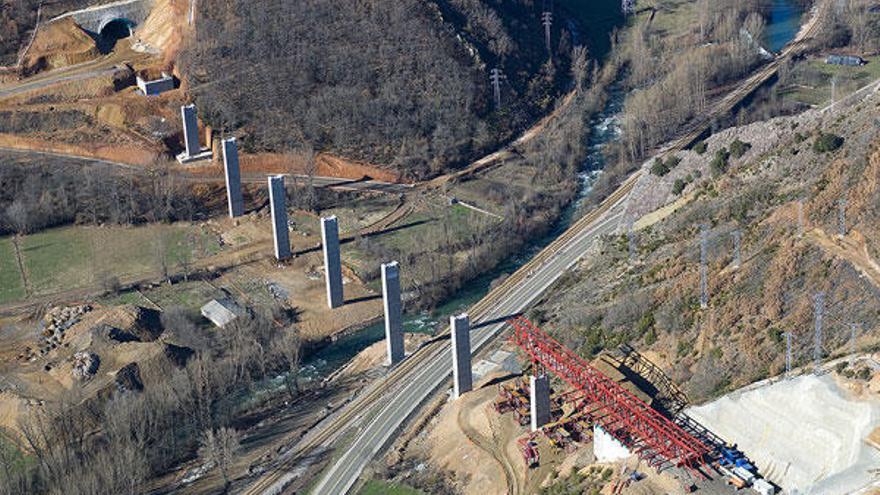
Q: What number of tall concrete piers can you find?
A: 7